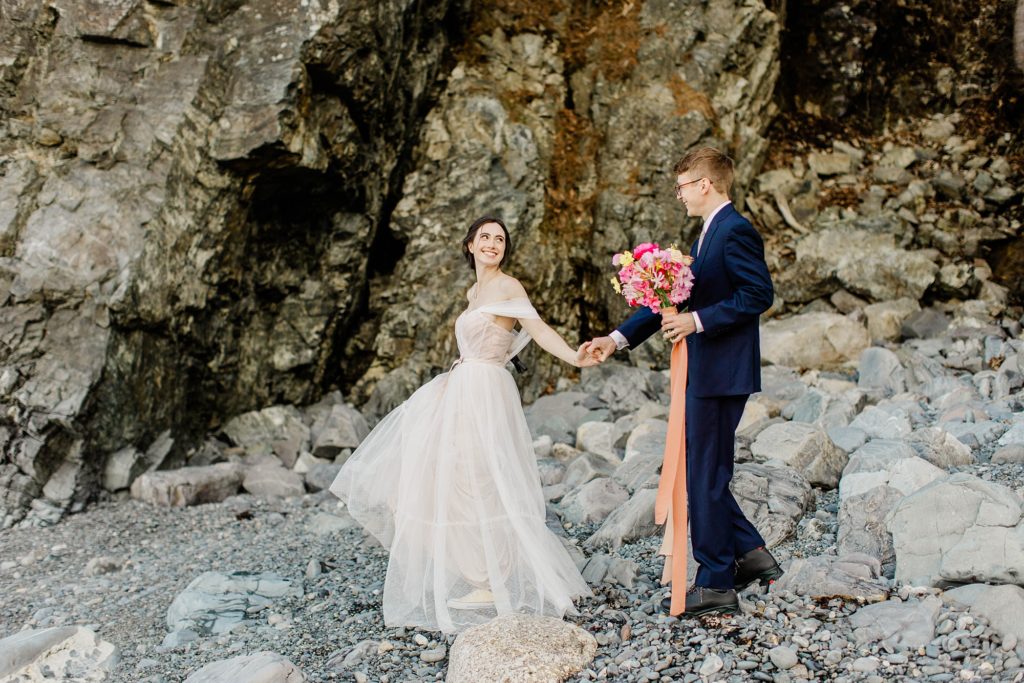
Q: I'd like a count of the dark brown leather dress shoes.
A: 2